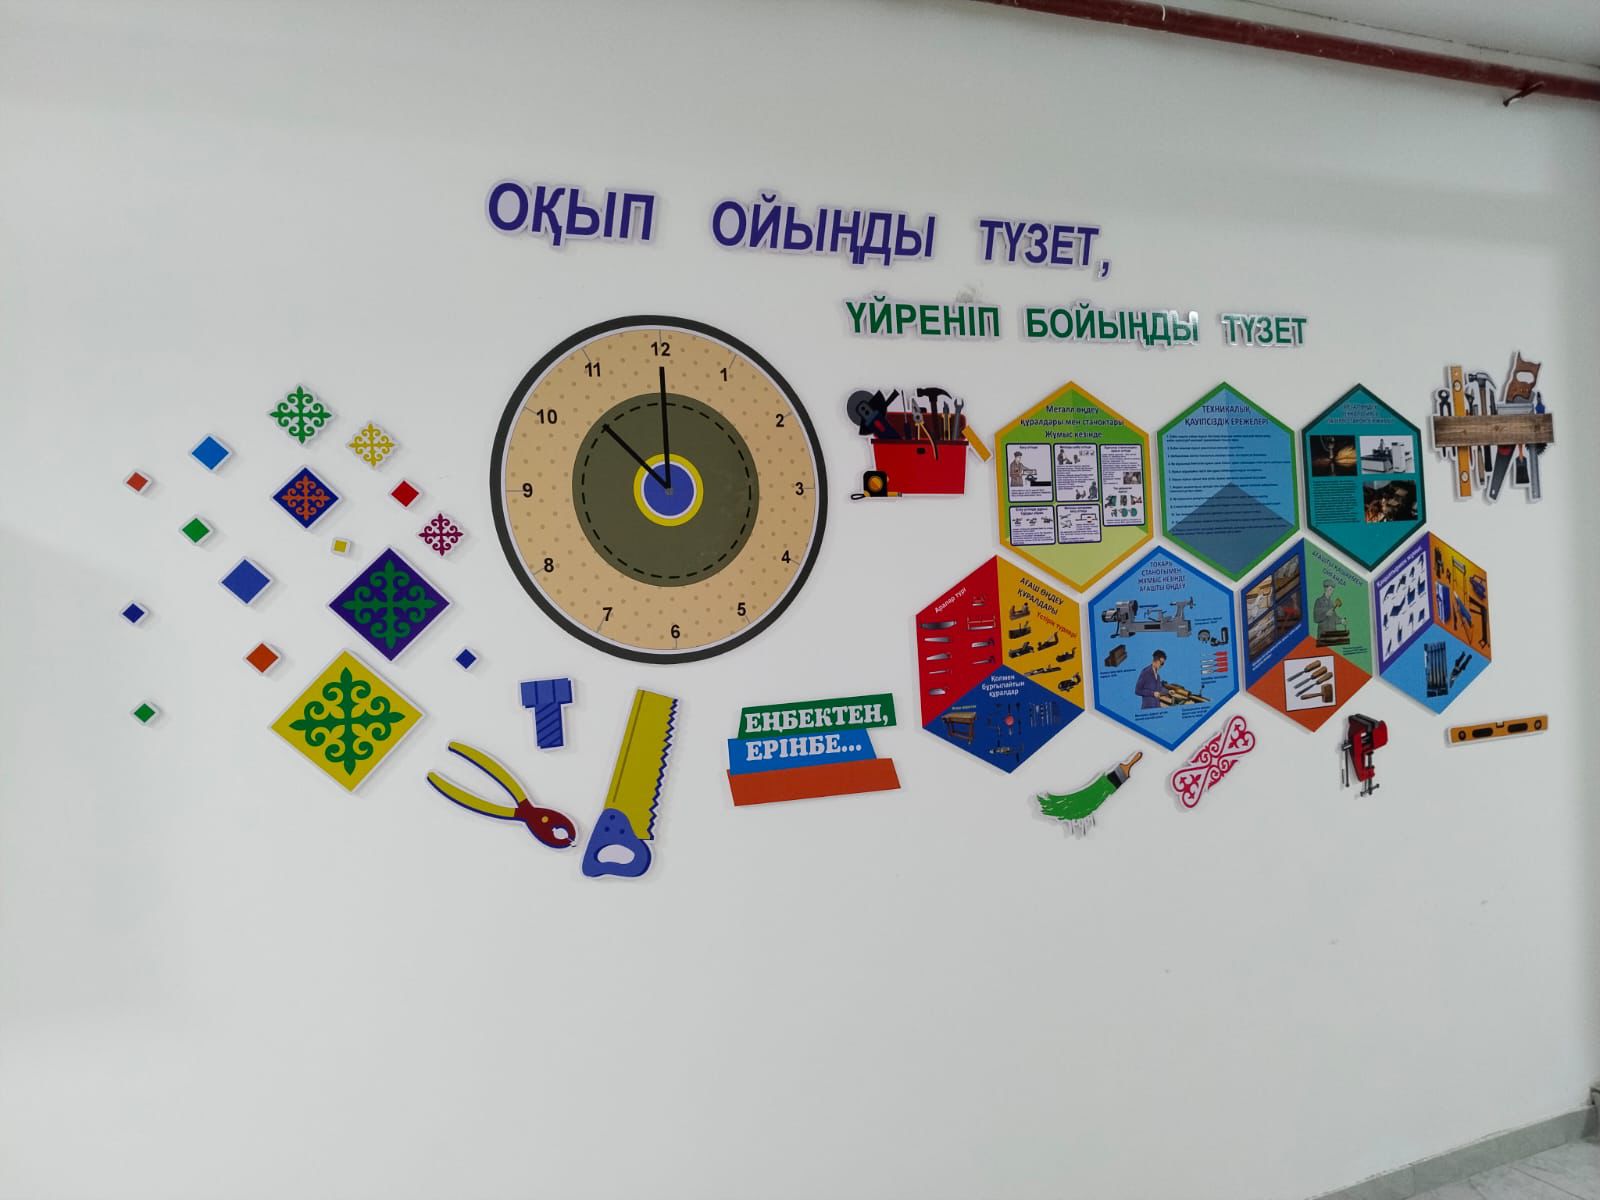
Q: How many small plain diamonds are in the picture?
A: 10